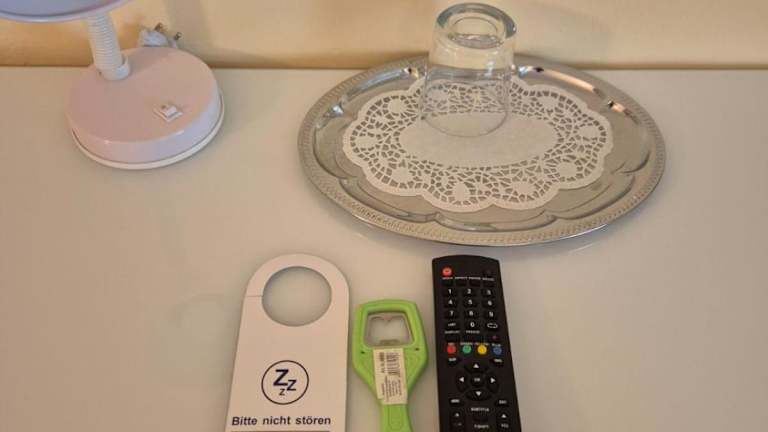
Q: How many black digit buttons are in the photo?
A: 10